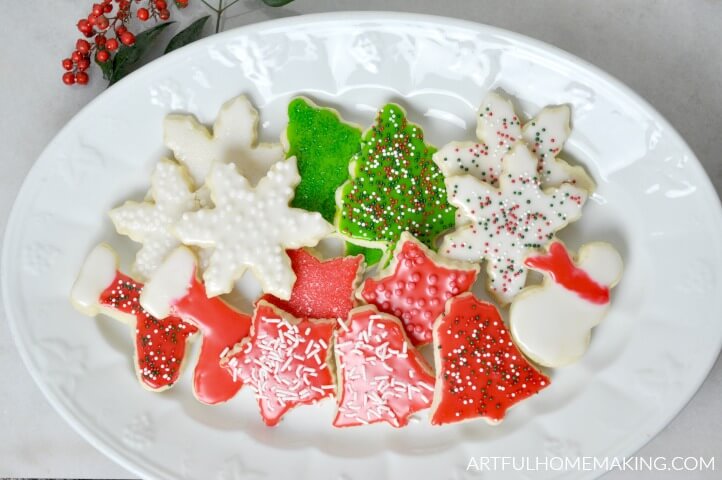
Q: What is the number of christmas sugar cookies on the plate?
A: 15